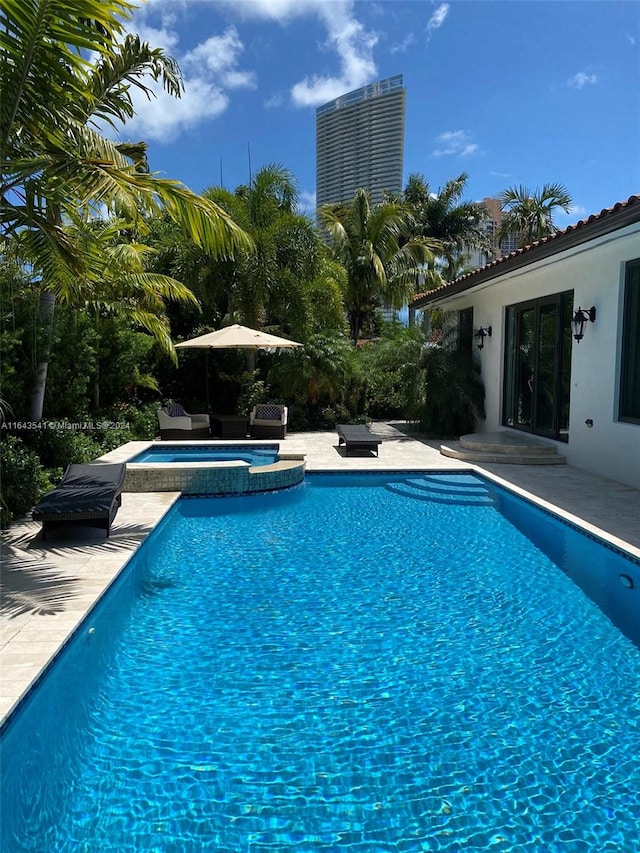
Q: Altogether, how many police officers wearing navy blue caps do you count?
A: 0